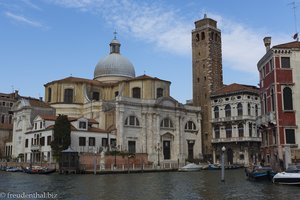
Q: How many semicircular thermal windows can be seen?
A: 3